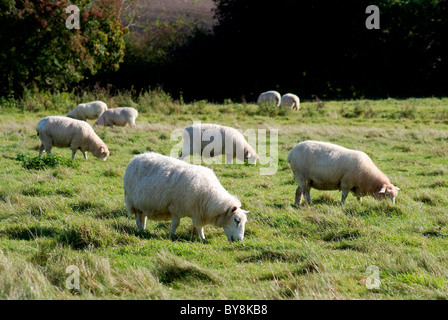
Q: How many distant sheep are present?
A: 4